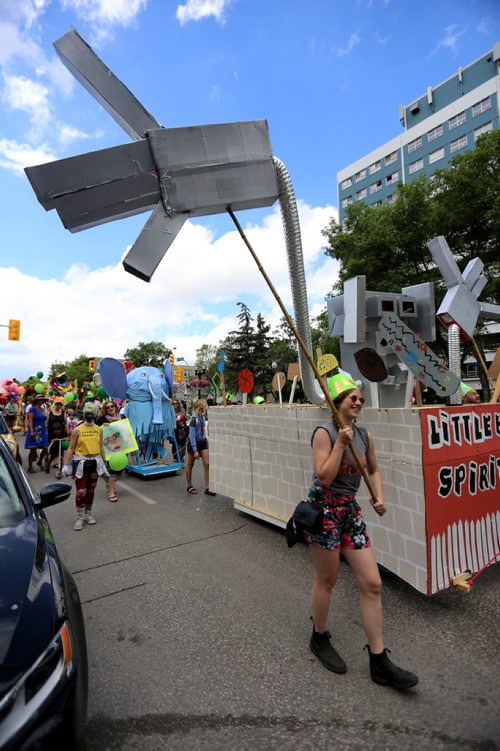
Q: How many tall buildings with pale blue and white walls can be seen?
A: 1